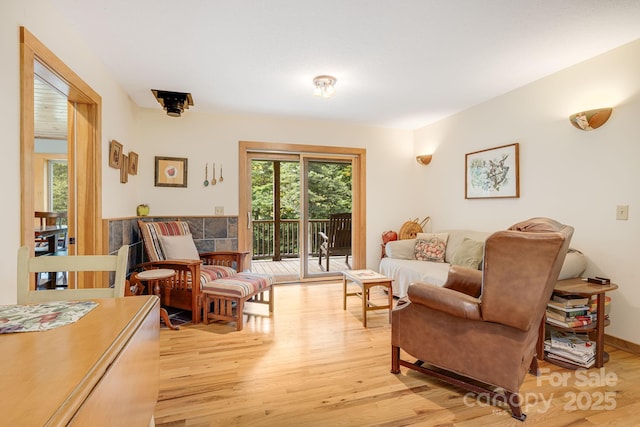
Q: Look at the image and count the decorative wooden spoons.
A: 3